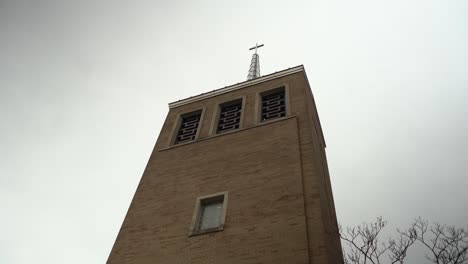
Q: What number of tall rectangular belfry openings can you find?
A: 3